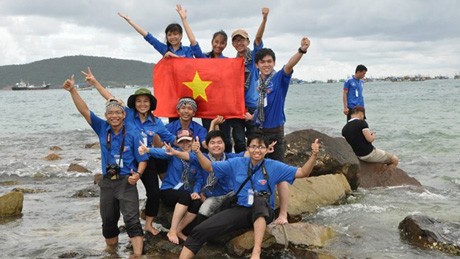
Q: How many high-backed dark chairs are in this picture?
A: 0